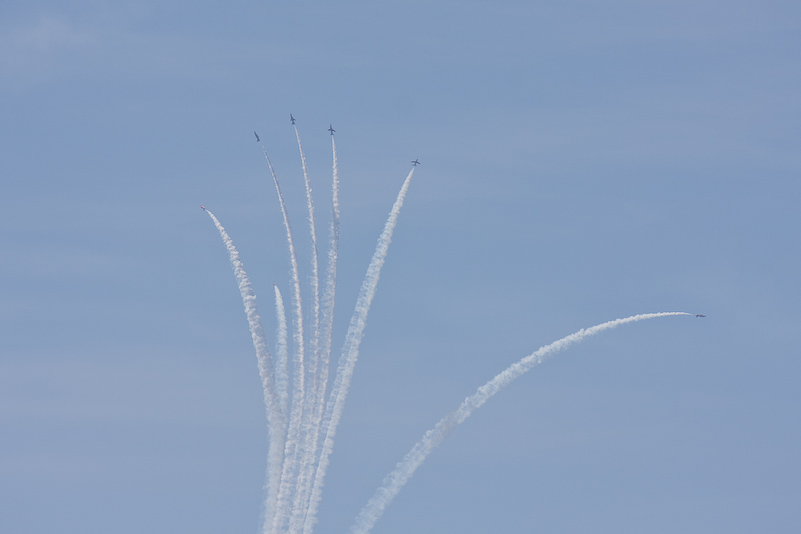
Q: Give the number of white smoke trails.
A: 7